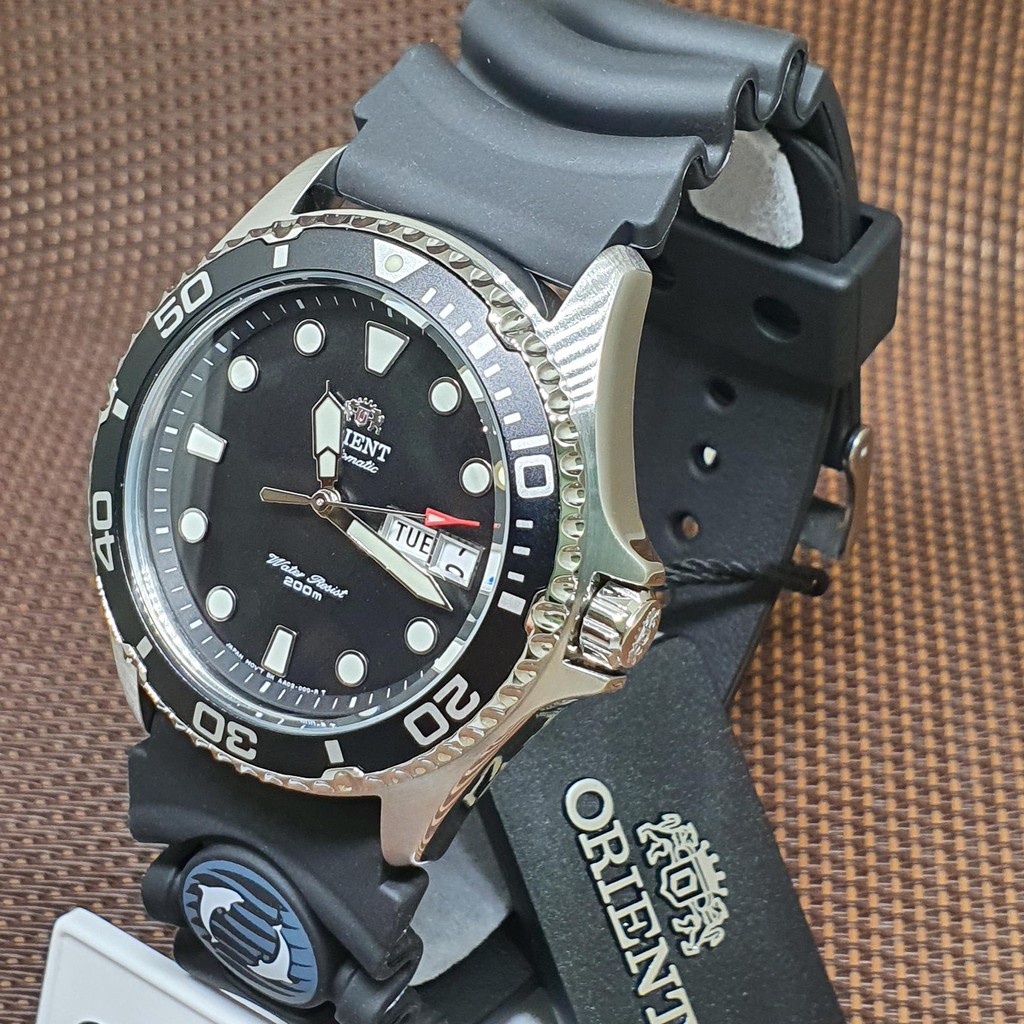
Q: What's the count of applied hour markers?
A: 11